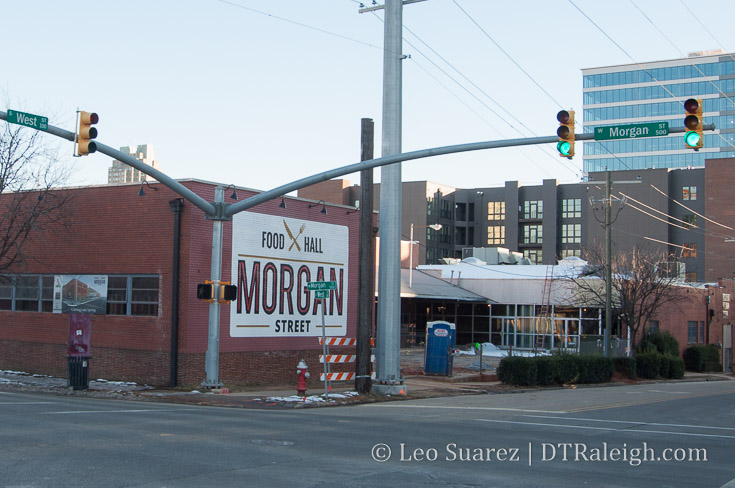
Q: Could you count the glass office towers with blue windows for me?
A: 1